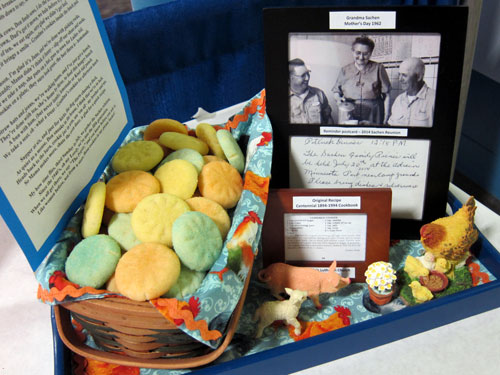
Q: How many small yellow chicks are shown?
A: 3